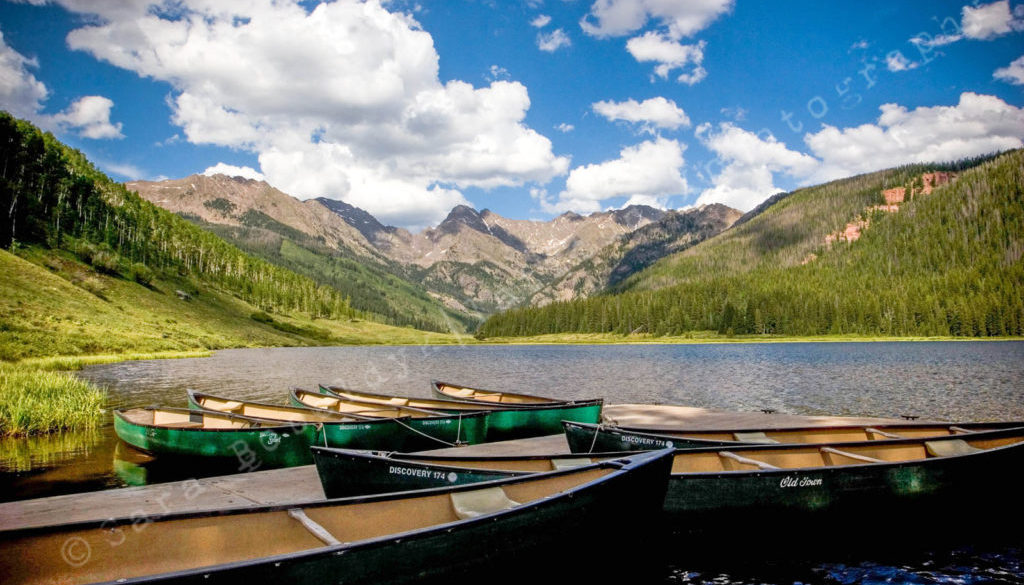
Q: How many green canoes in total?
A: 8